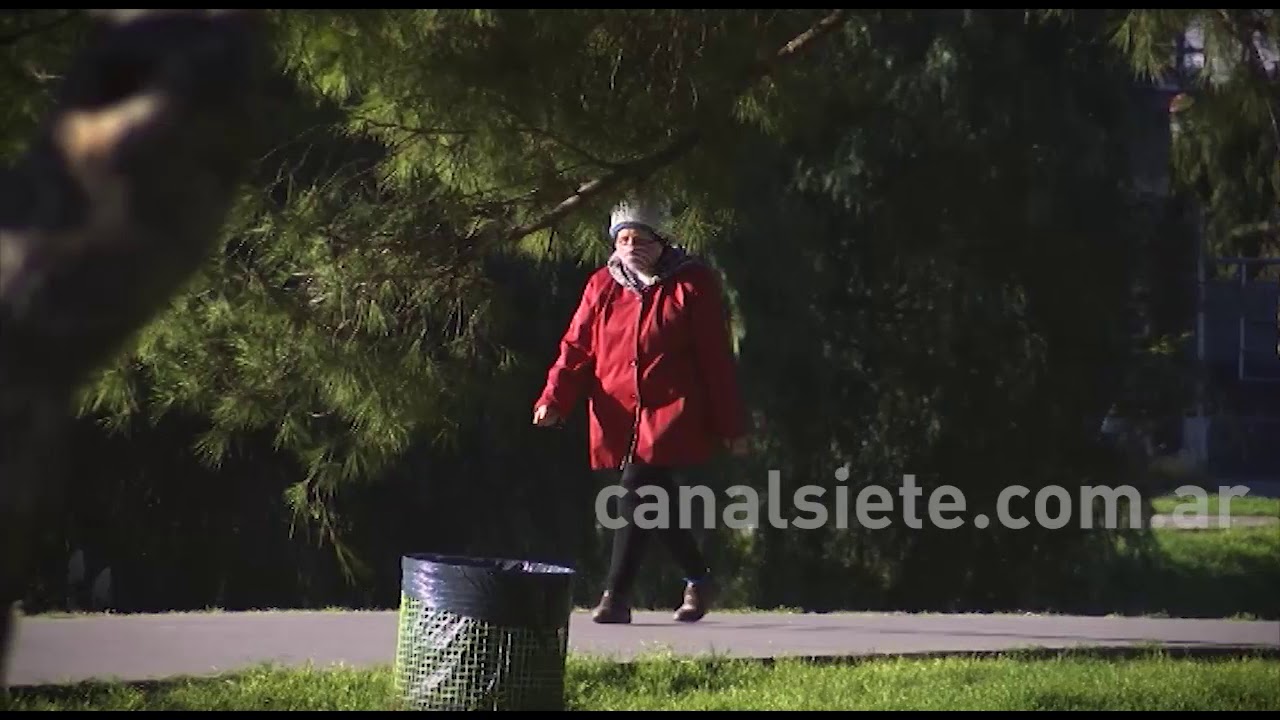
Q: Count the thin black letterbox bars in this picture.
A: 2